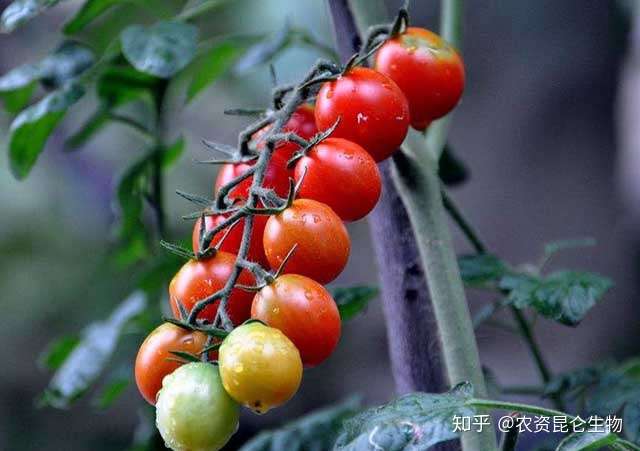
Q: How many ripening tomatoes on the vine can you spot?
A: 12